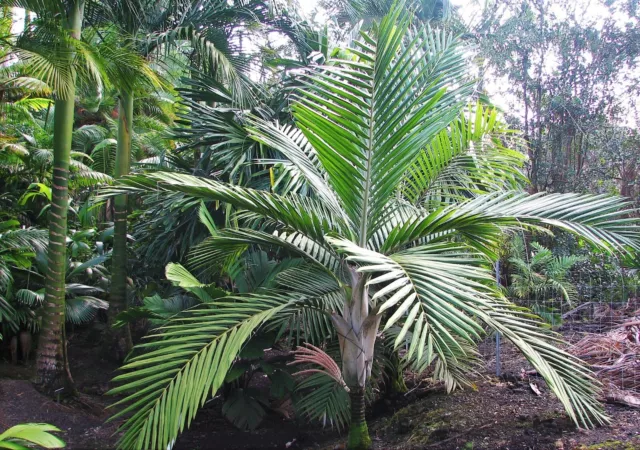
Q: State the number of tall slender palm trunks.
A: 2